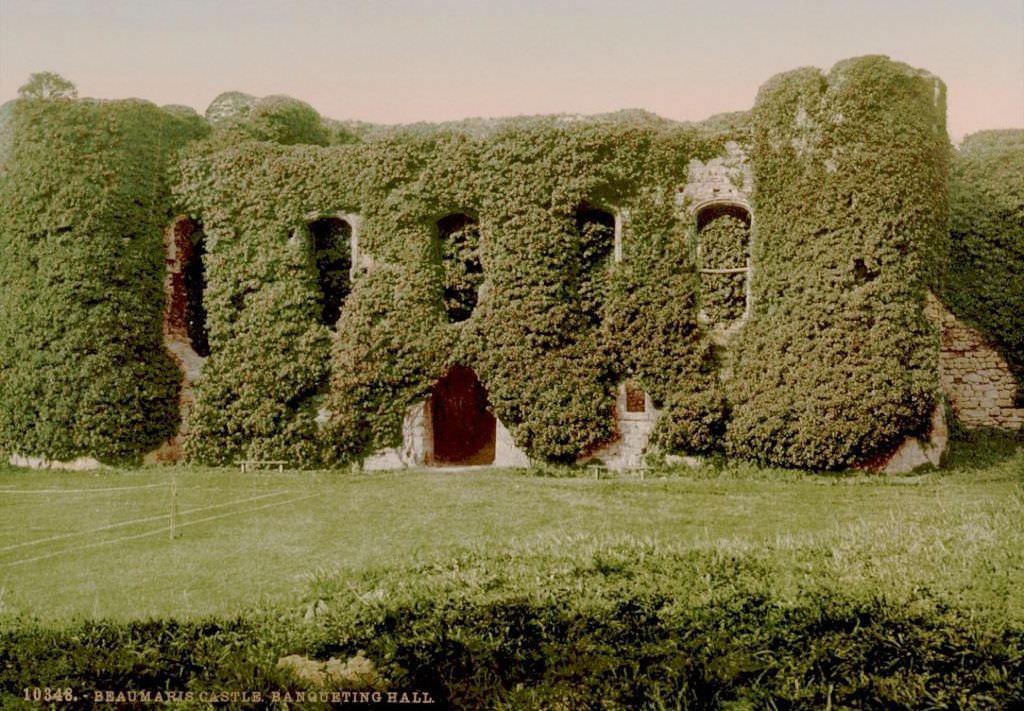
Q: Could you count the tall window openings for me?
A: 5